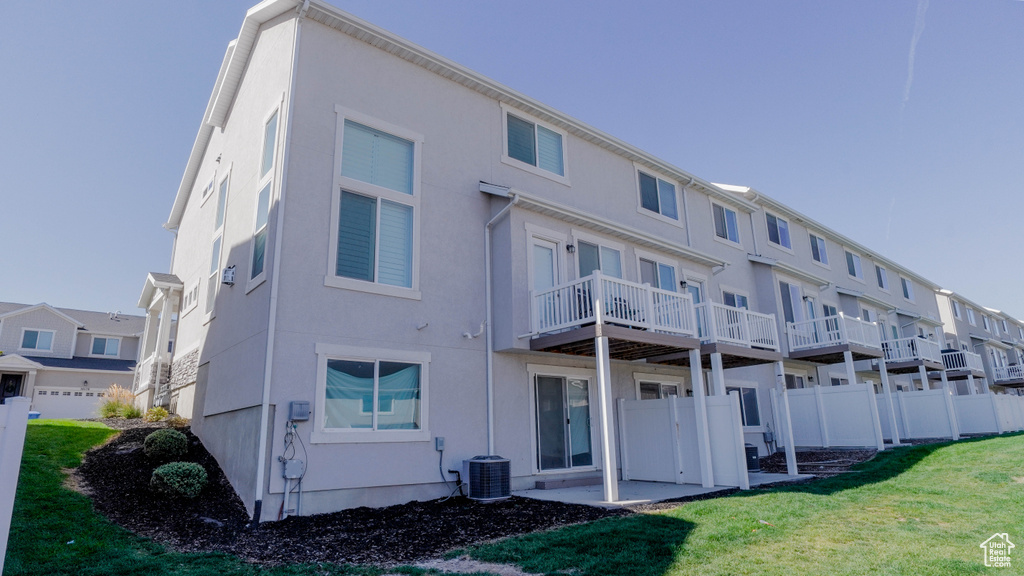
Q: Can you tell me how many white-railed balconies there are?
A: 6